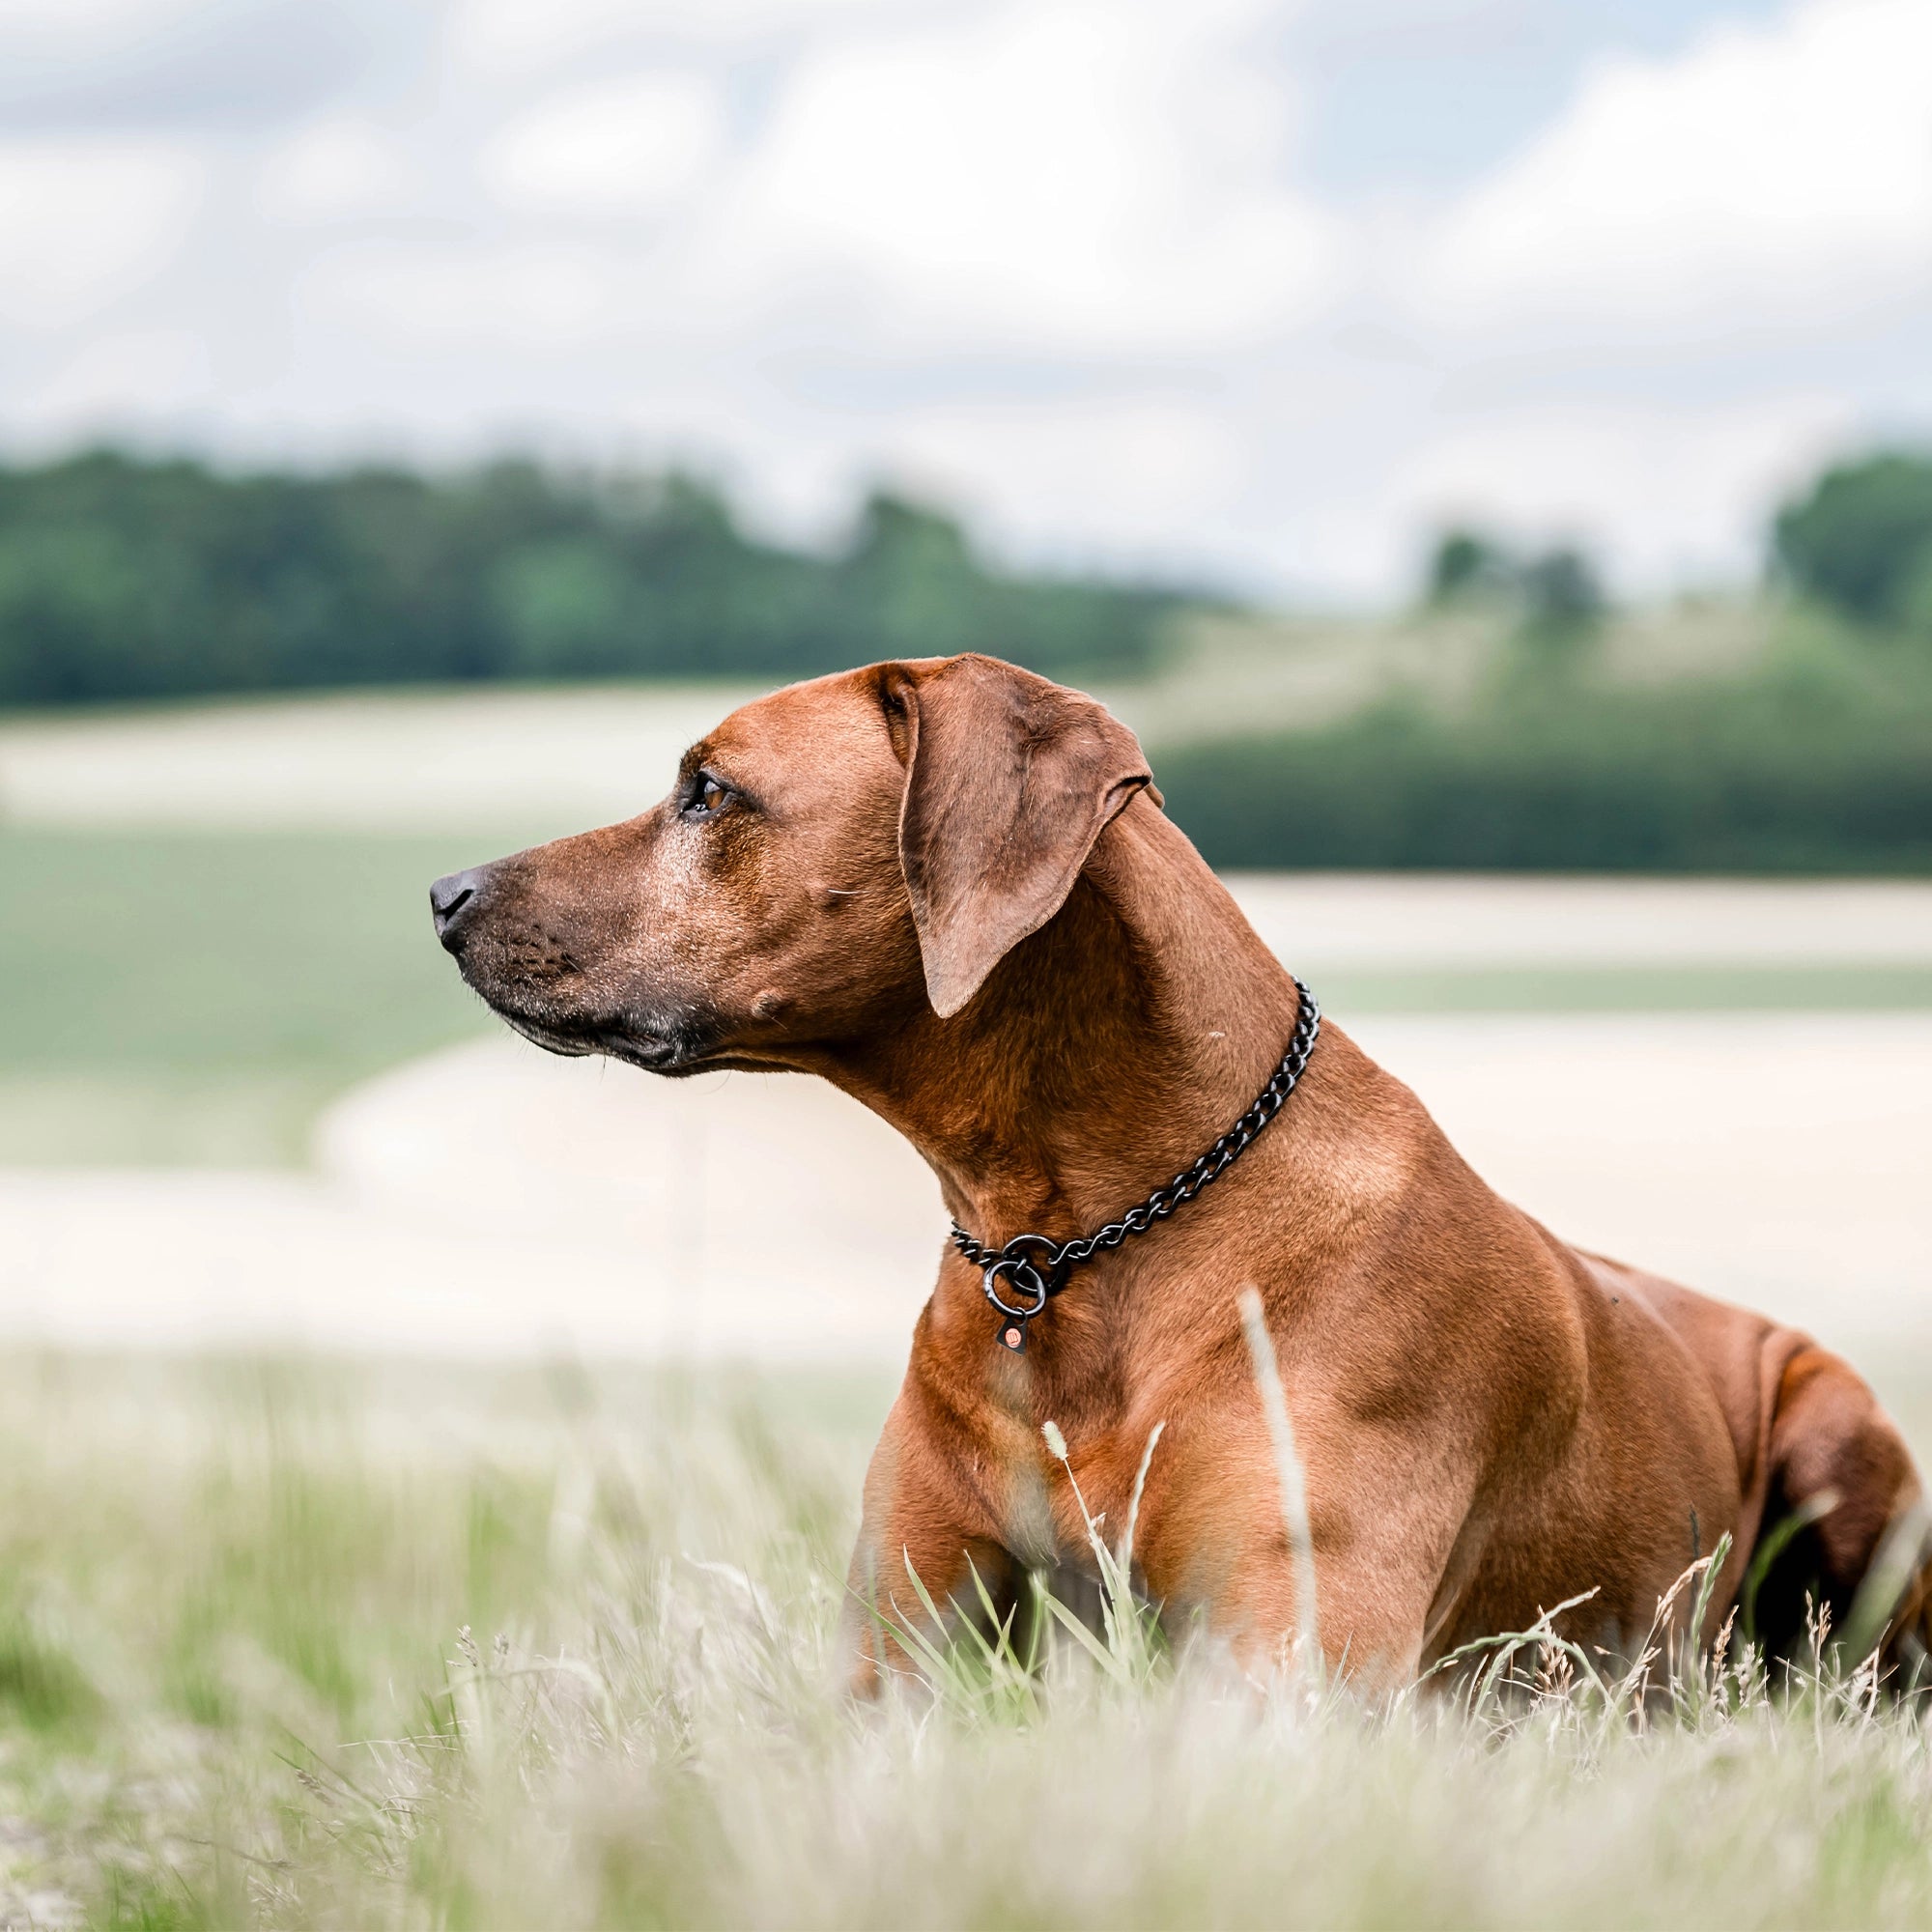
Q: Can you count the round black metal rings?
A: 2